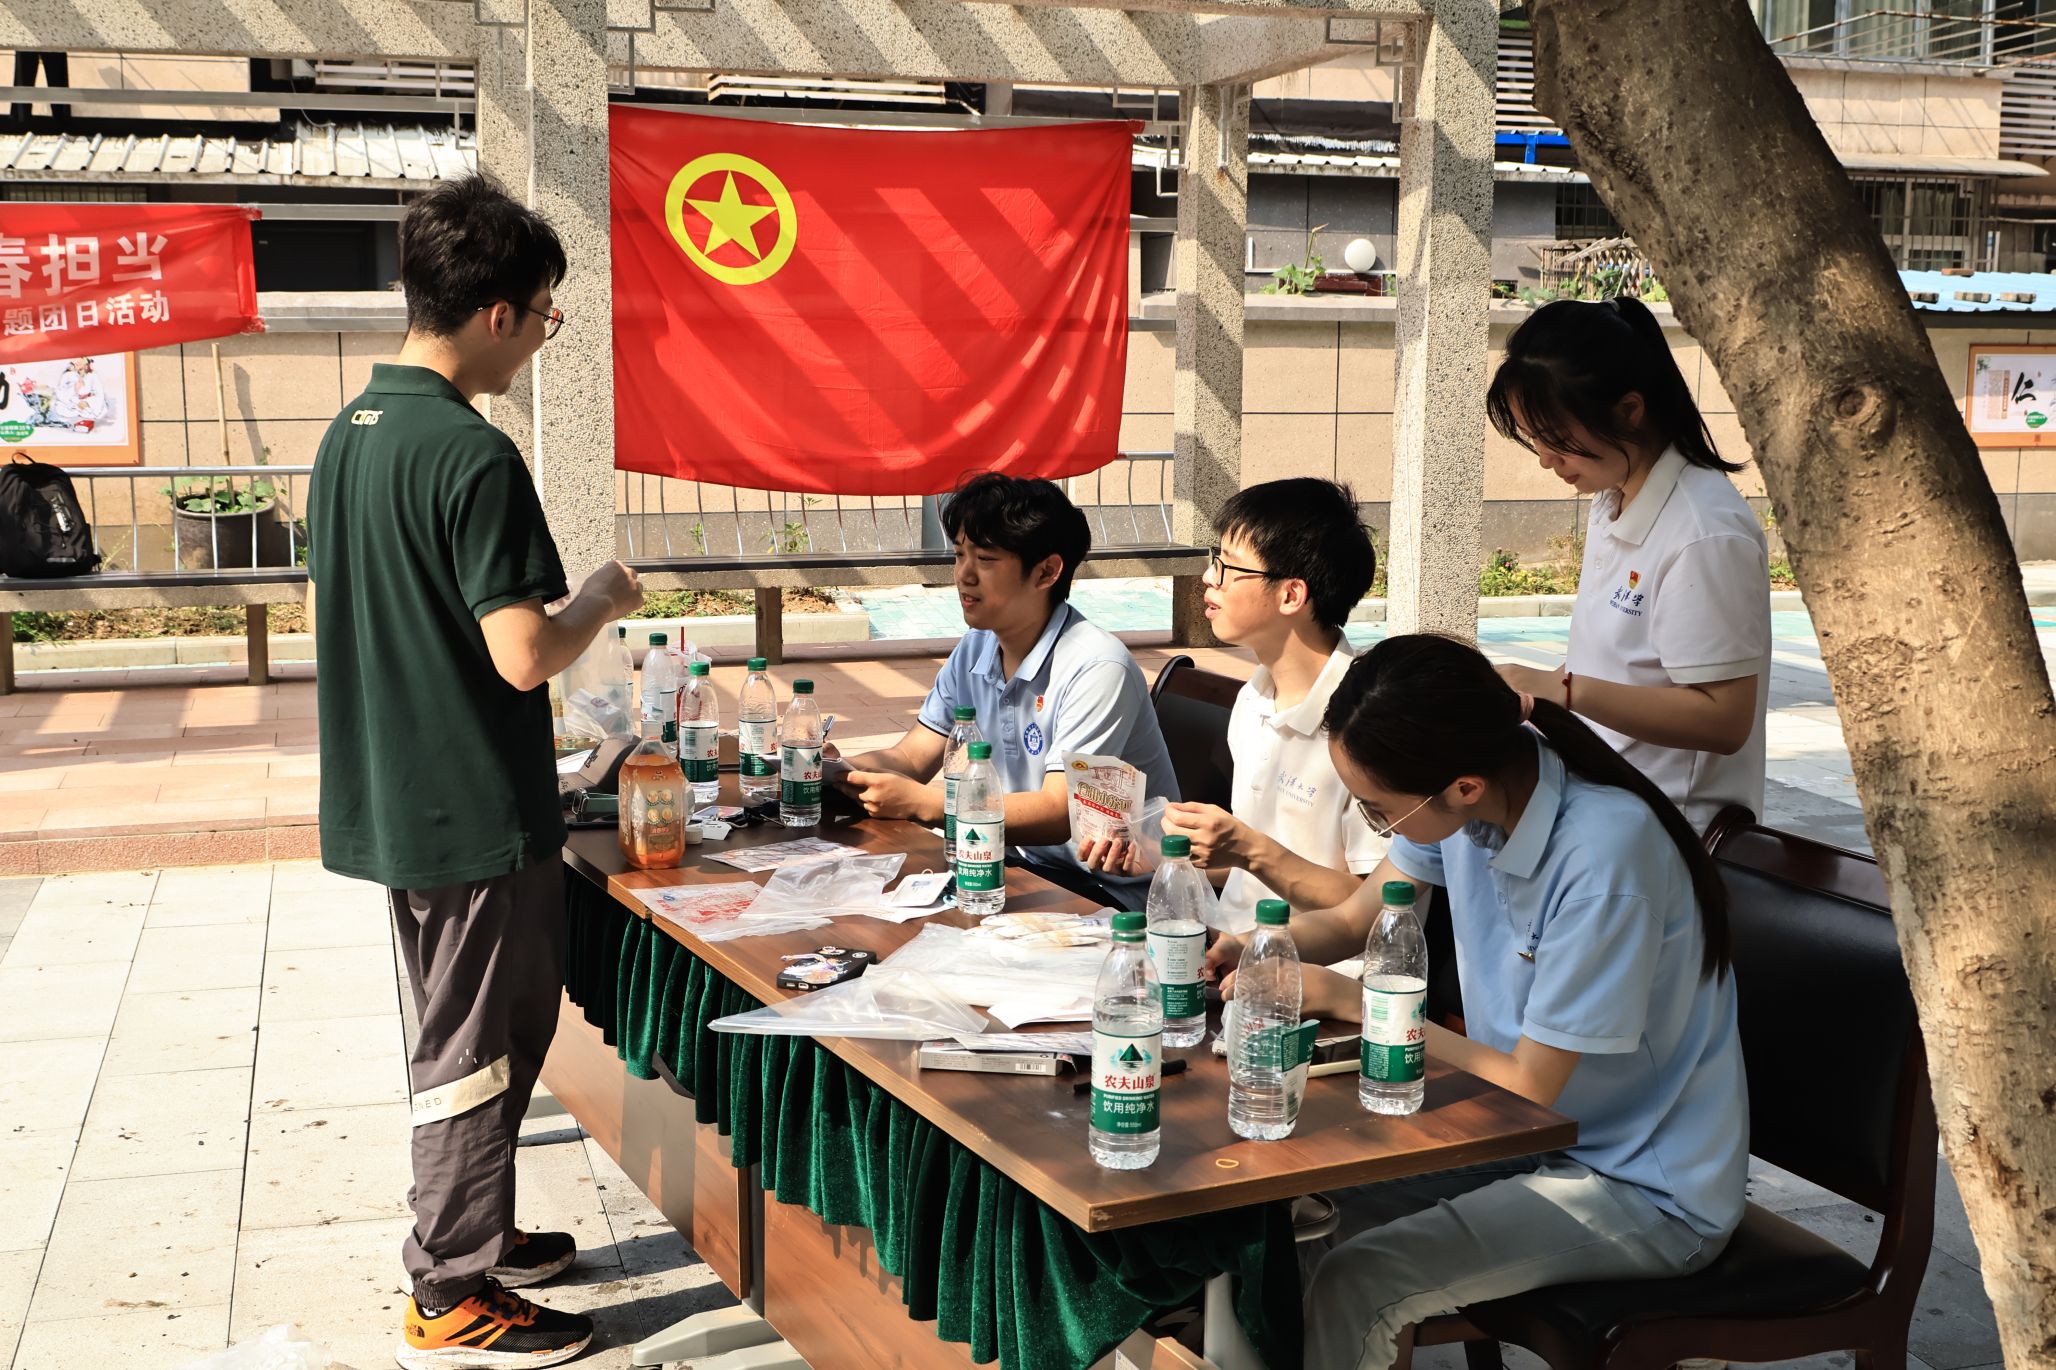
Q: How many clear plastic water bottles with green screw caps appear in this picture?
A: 11